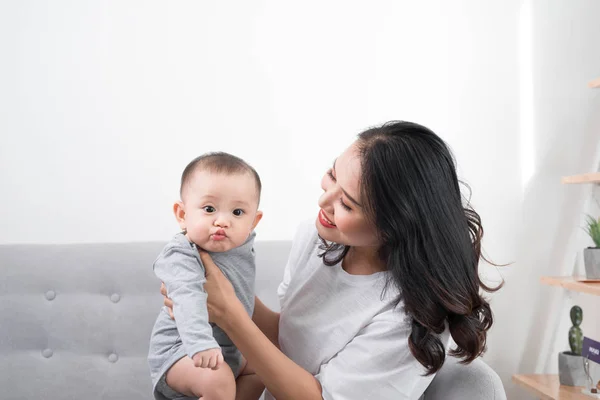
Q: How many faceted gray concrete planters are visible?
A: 2